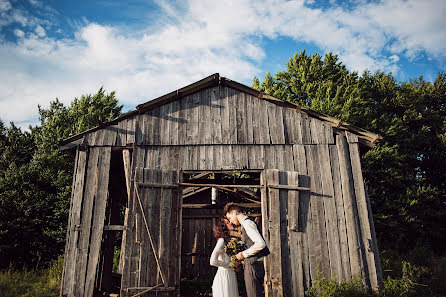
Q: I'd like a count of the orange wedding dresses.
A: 0